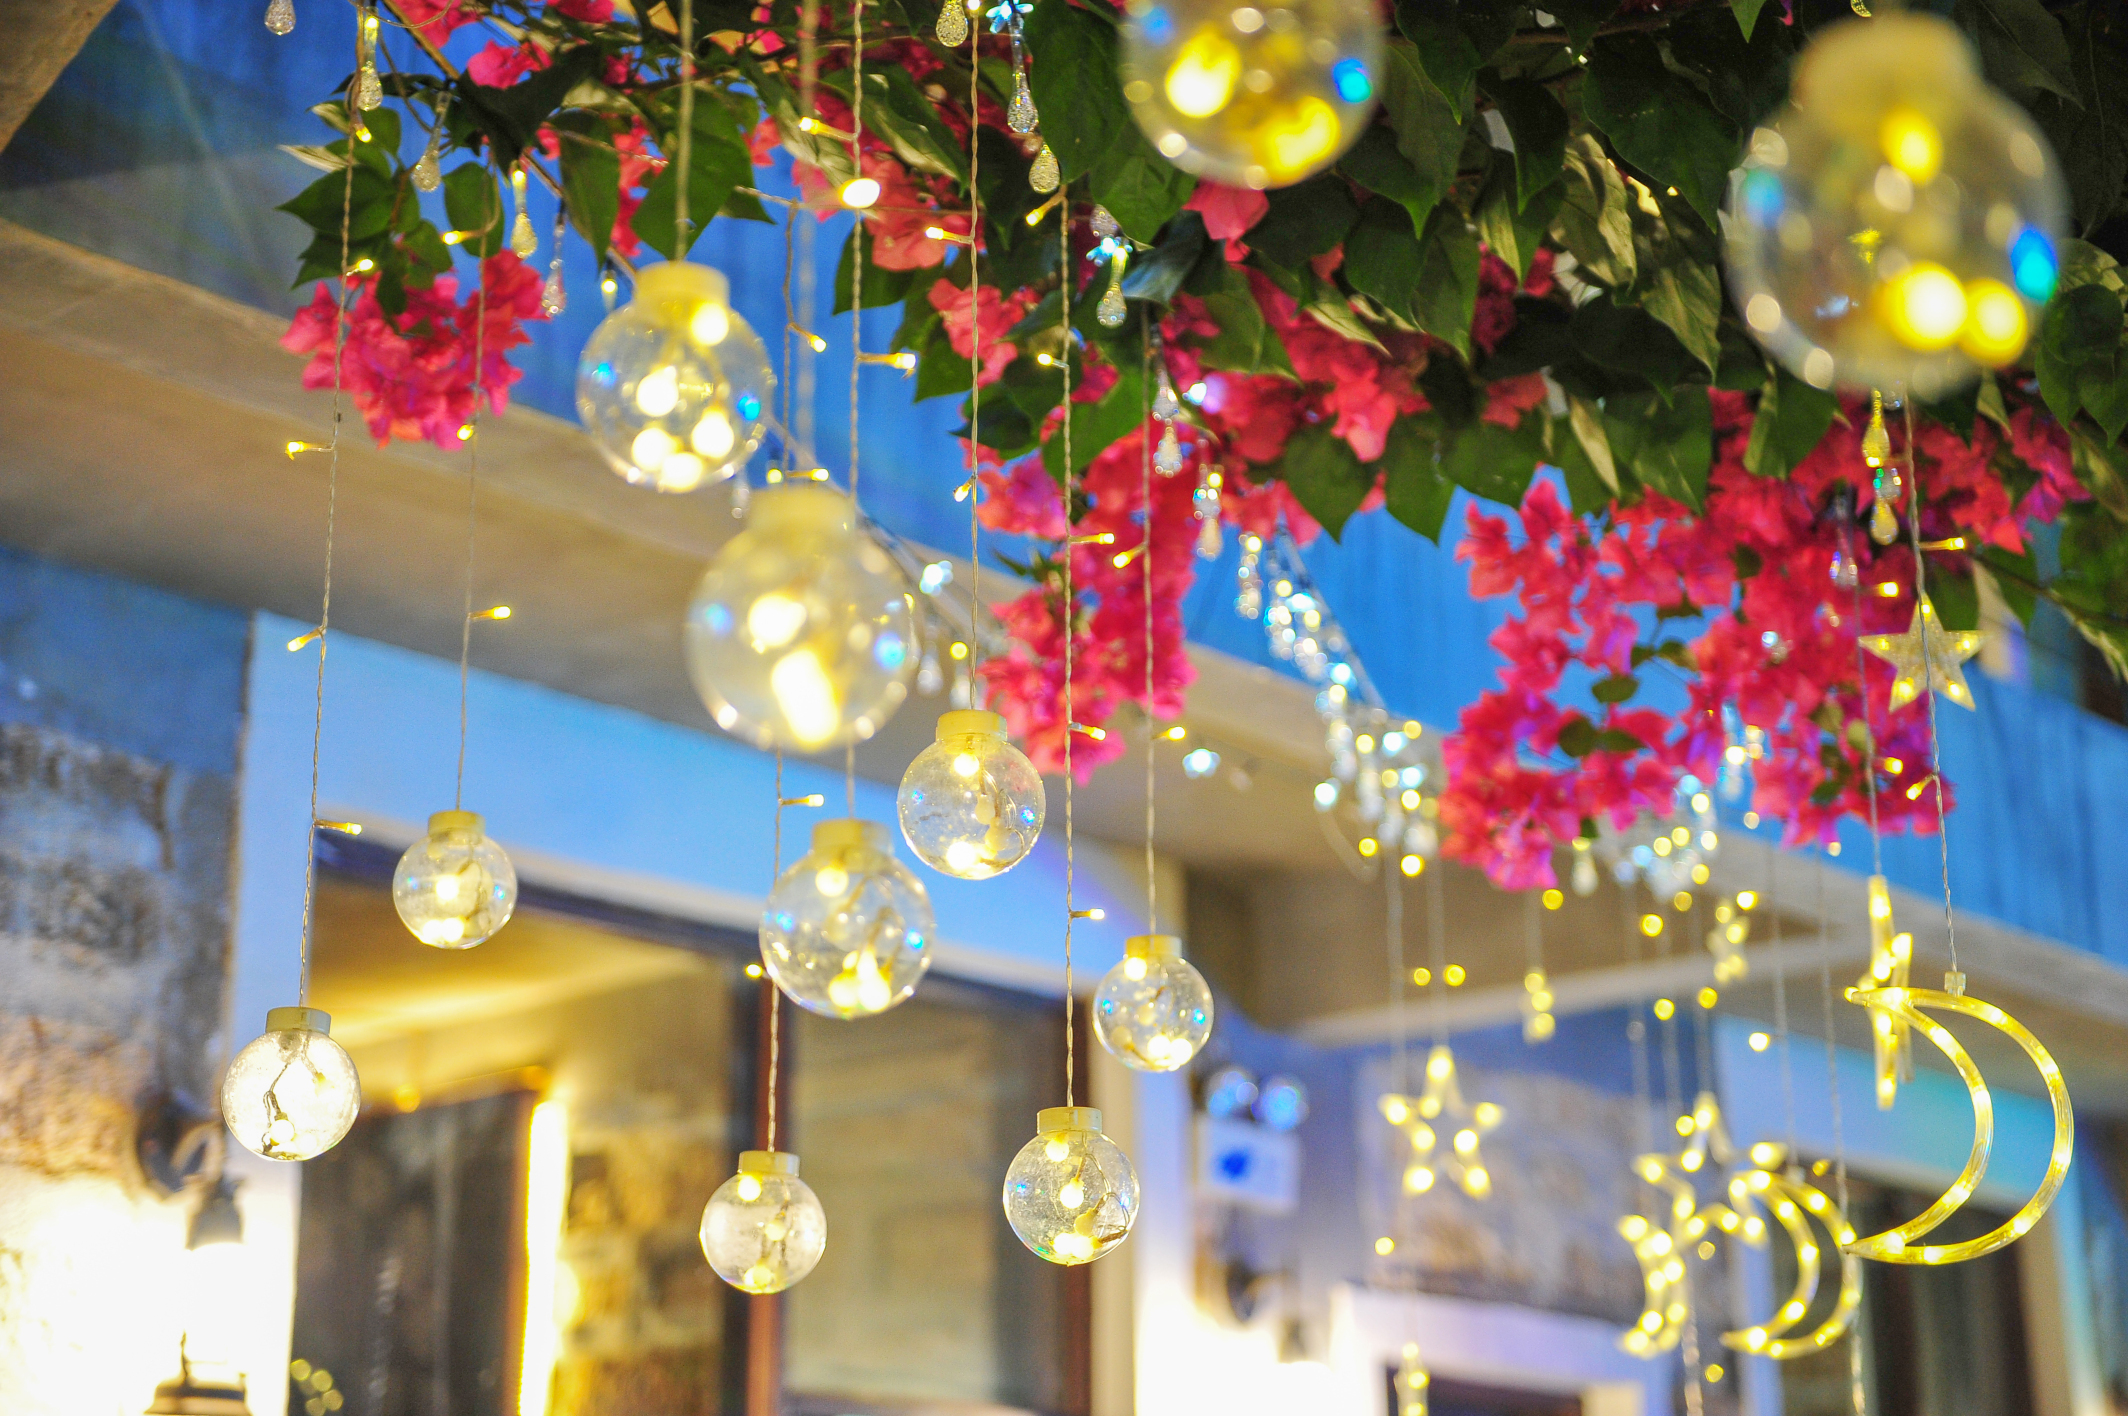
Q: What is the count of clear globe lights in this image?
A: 11